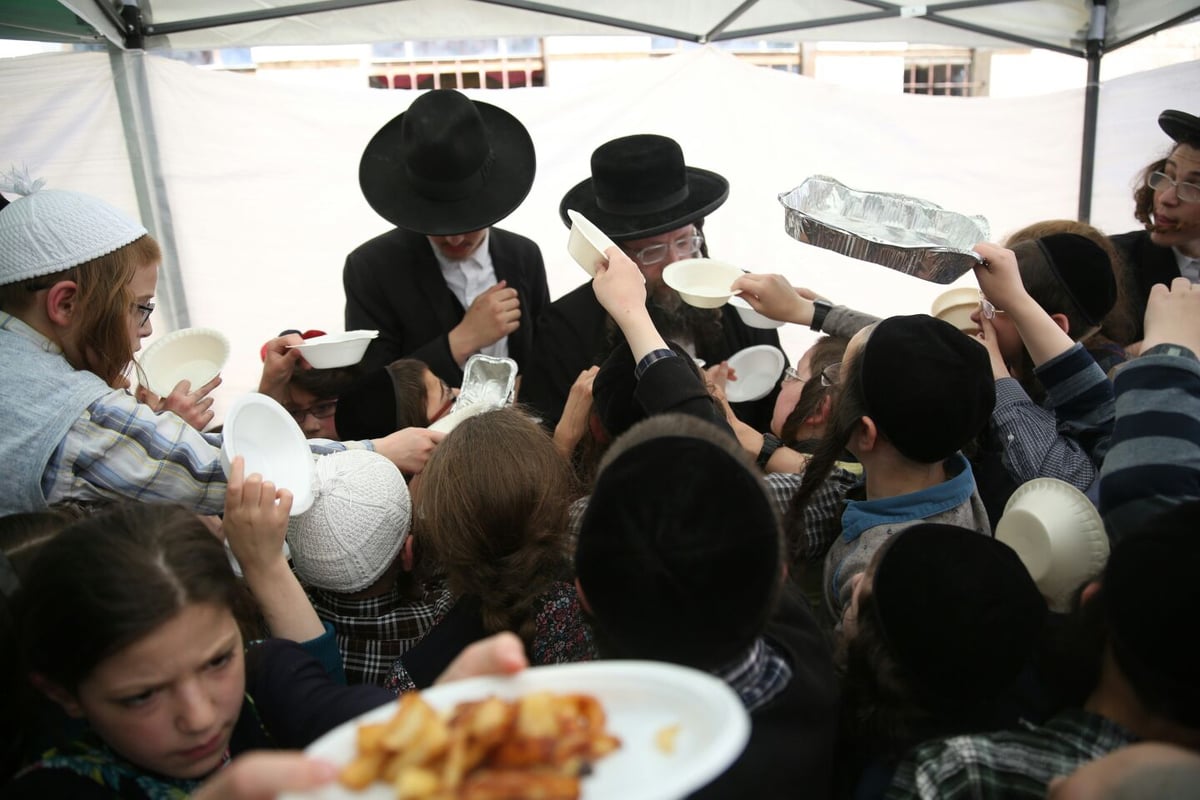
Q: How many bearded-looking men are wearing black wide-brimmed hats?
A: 2